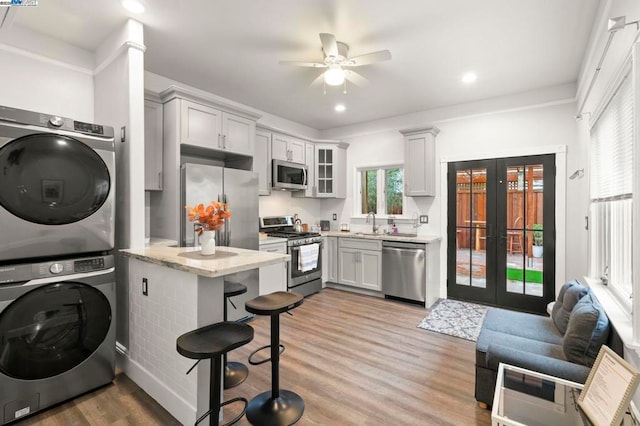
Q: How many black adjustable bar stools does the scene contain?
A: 3